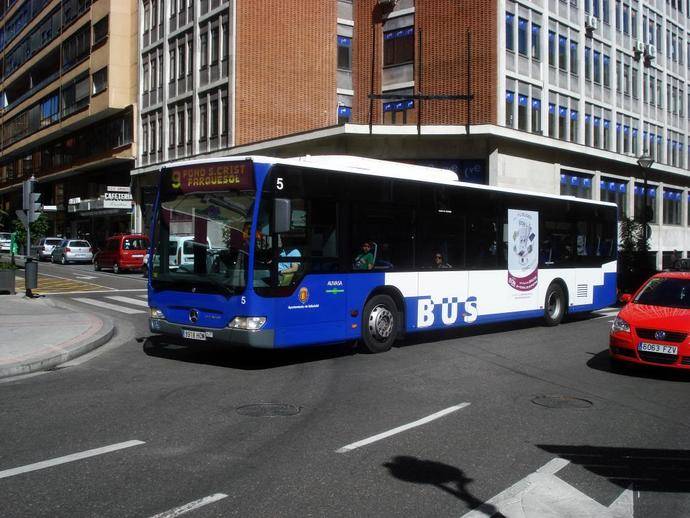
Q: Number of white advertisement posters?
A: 1